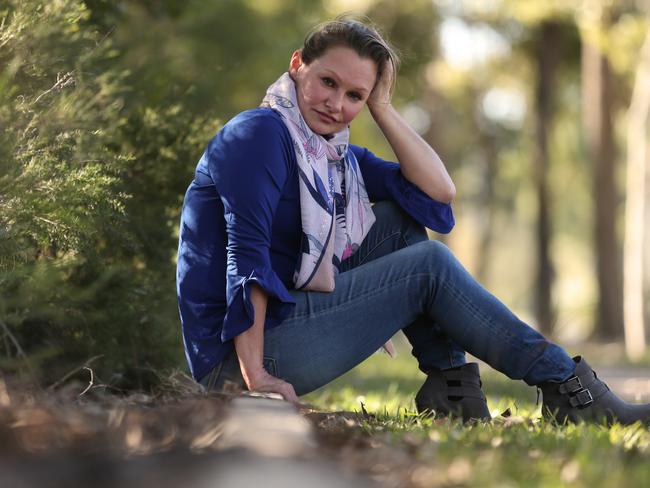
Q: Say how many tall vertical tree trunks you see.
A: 3